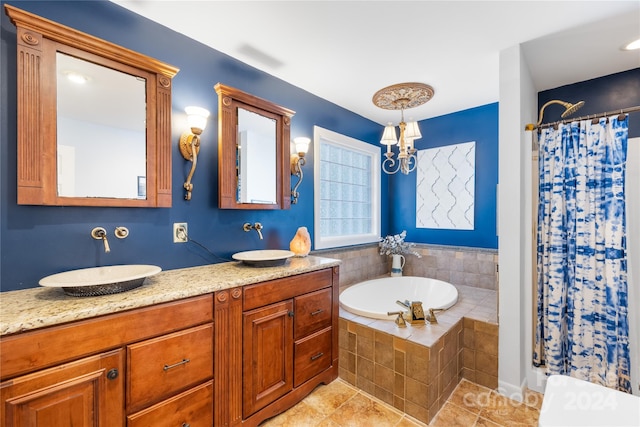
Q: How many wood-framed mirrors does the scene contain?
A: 2